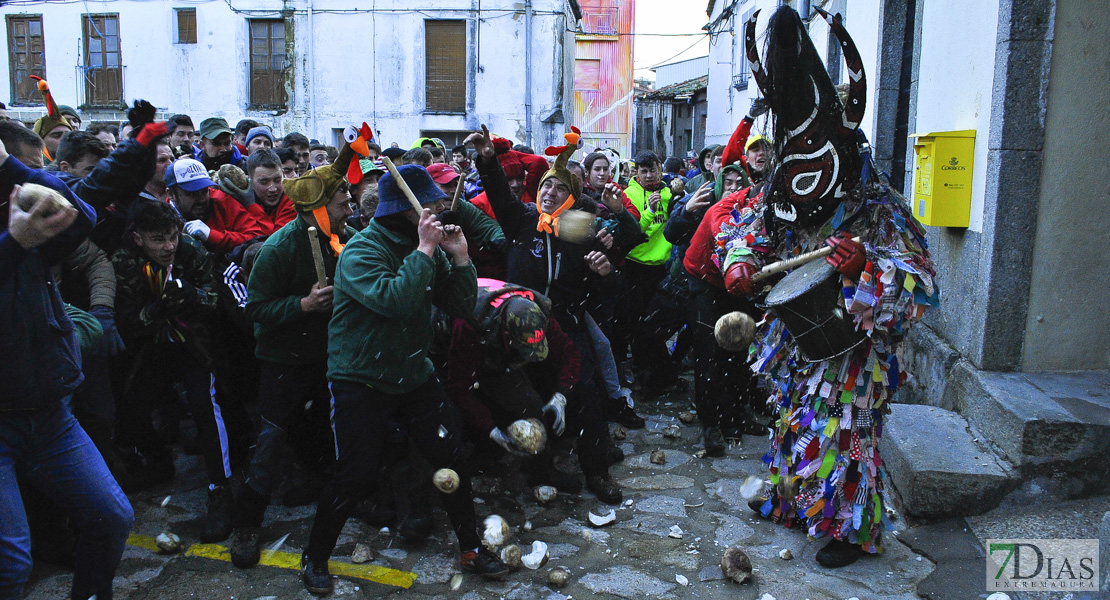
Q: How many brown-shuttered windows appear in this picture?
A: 5